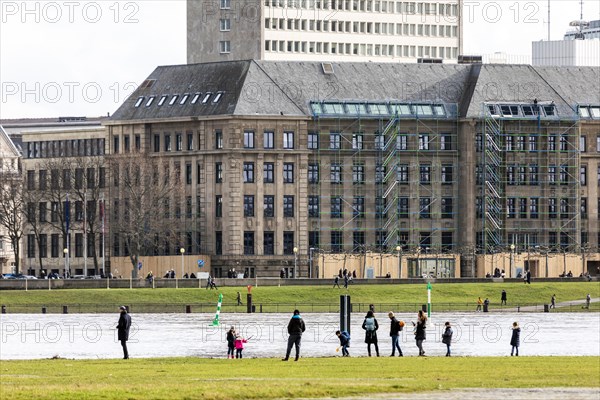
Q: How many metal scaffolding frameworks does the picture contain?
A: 2